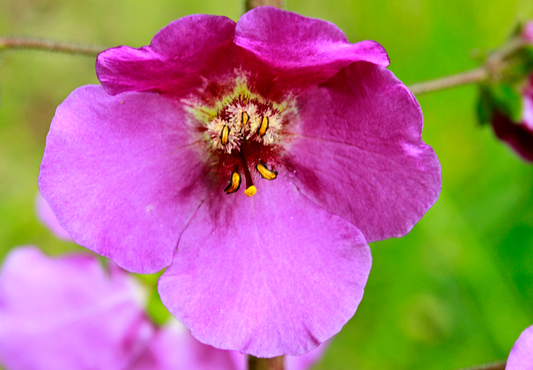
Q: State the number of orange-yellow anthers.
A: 5